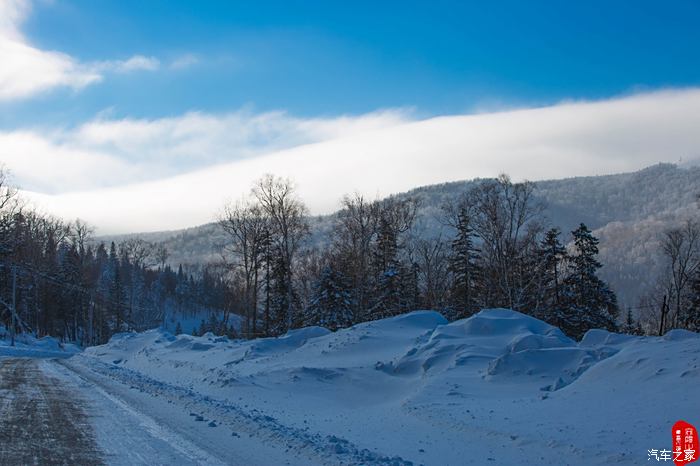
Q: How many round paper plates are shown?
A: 0